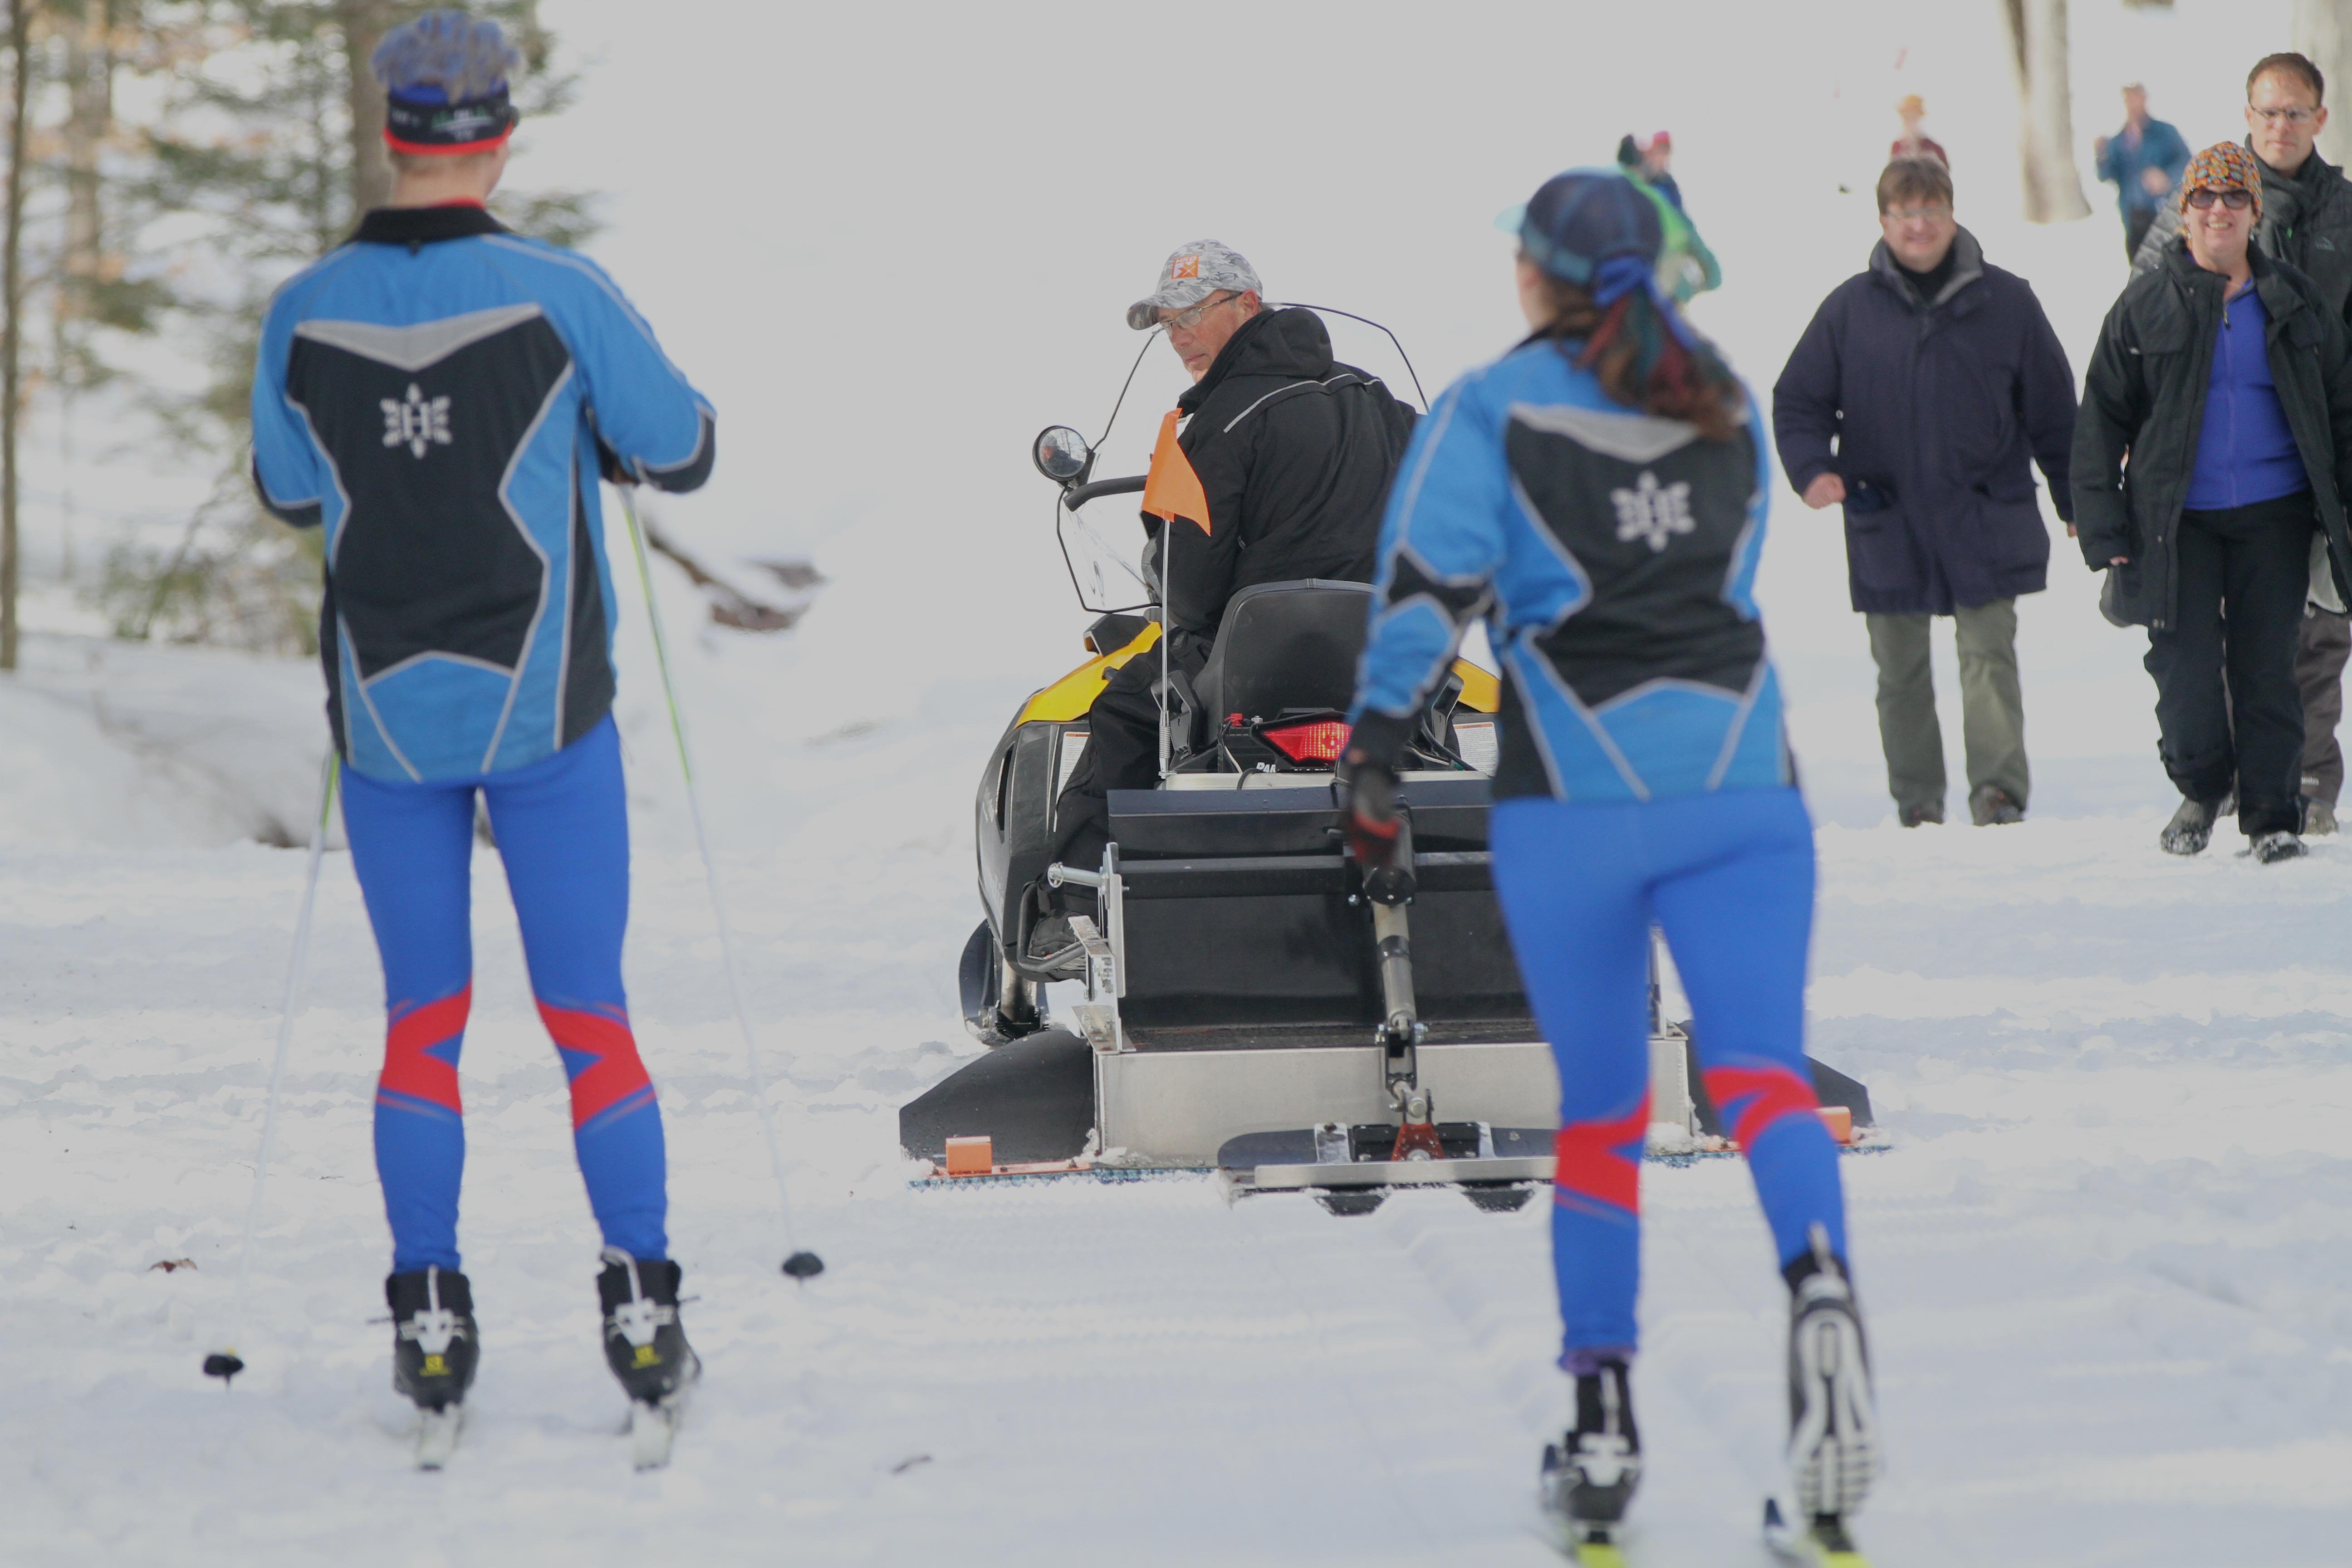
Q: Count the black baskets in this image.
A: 2